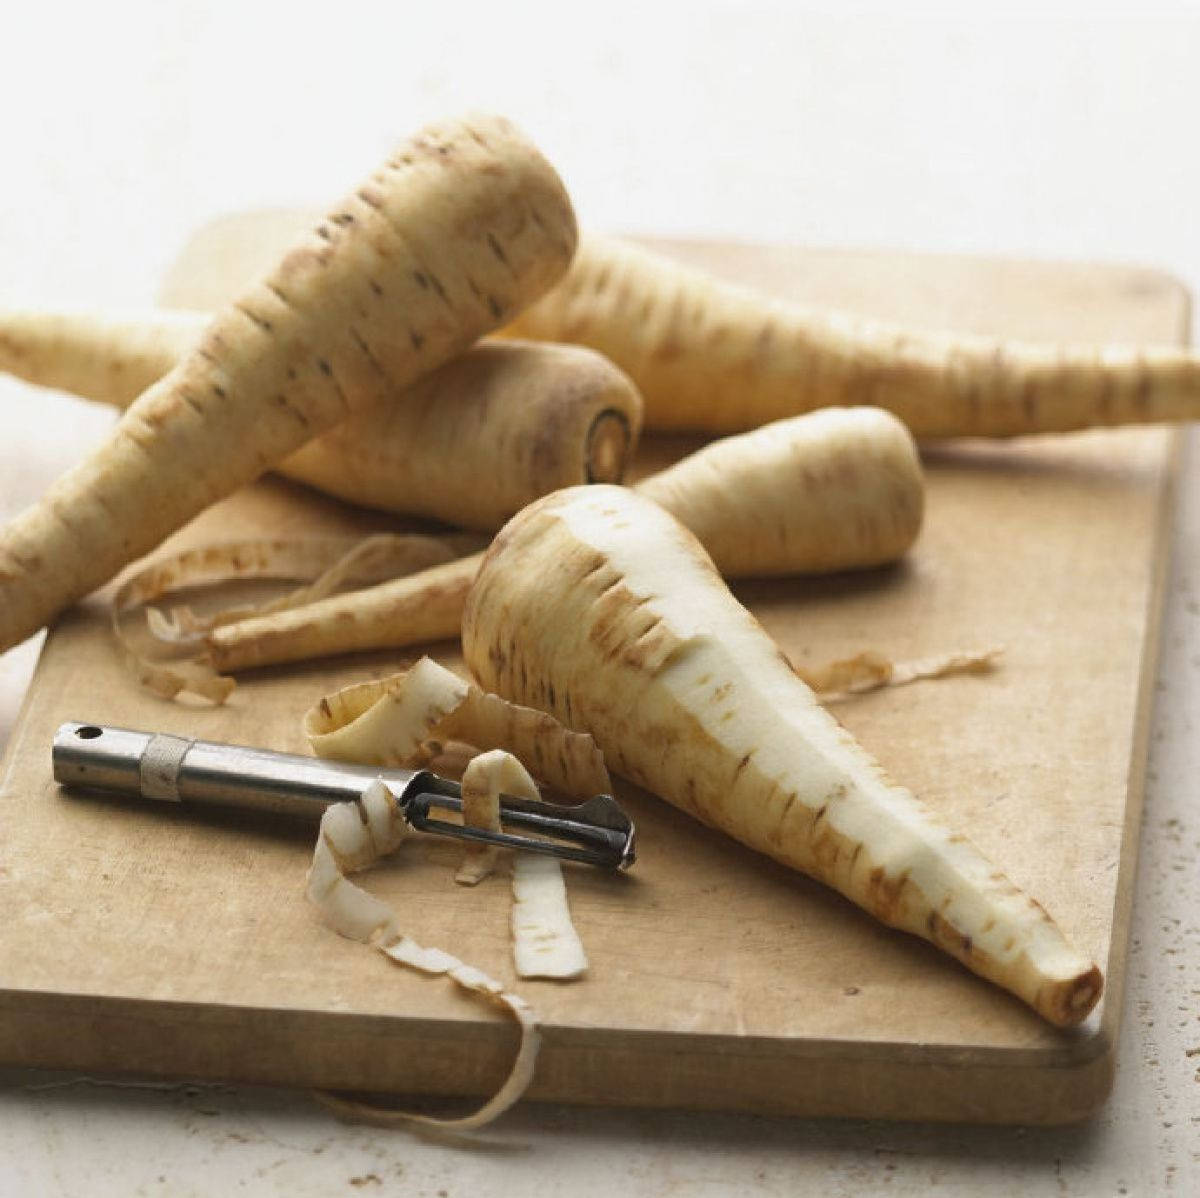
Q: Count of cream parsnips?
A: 5